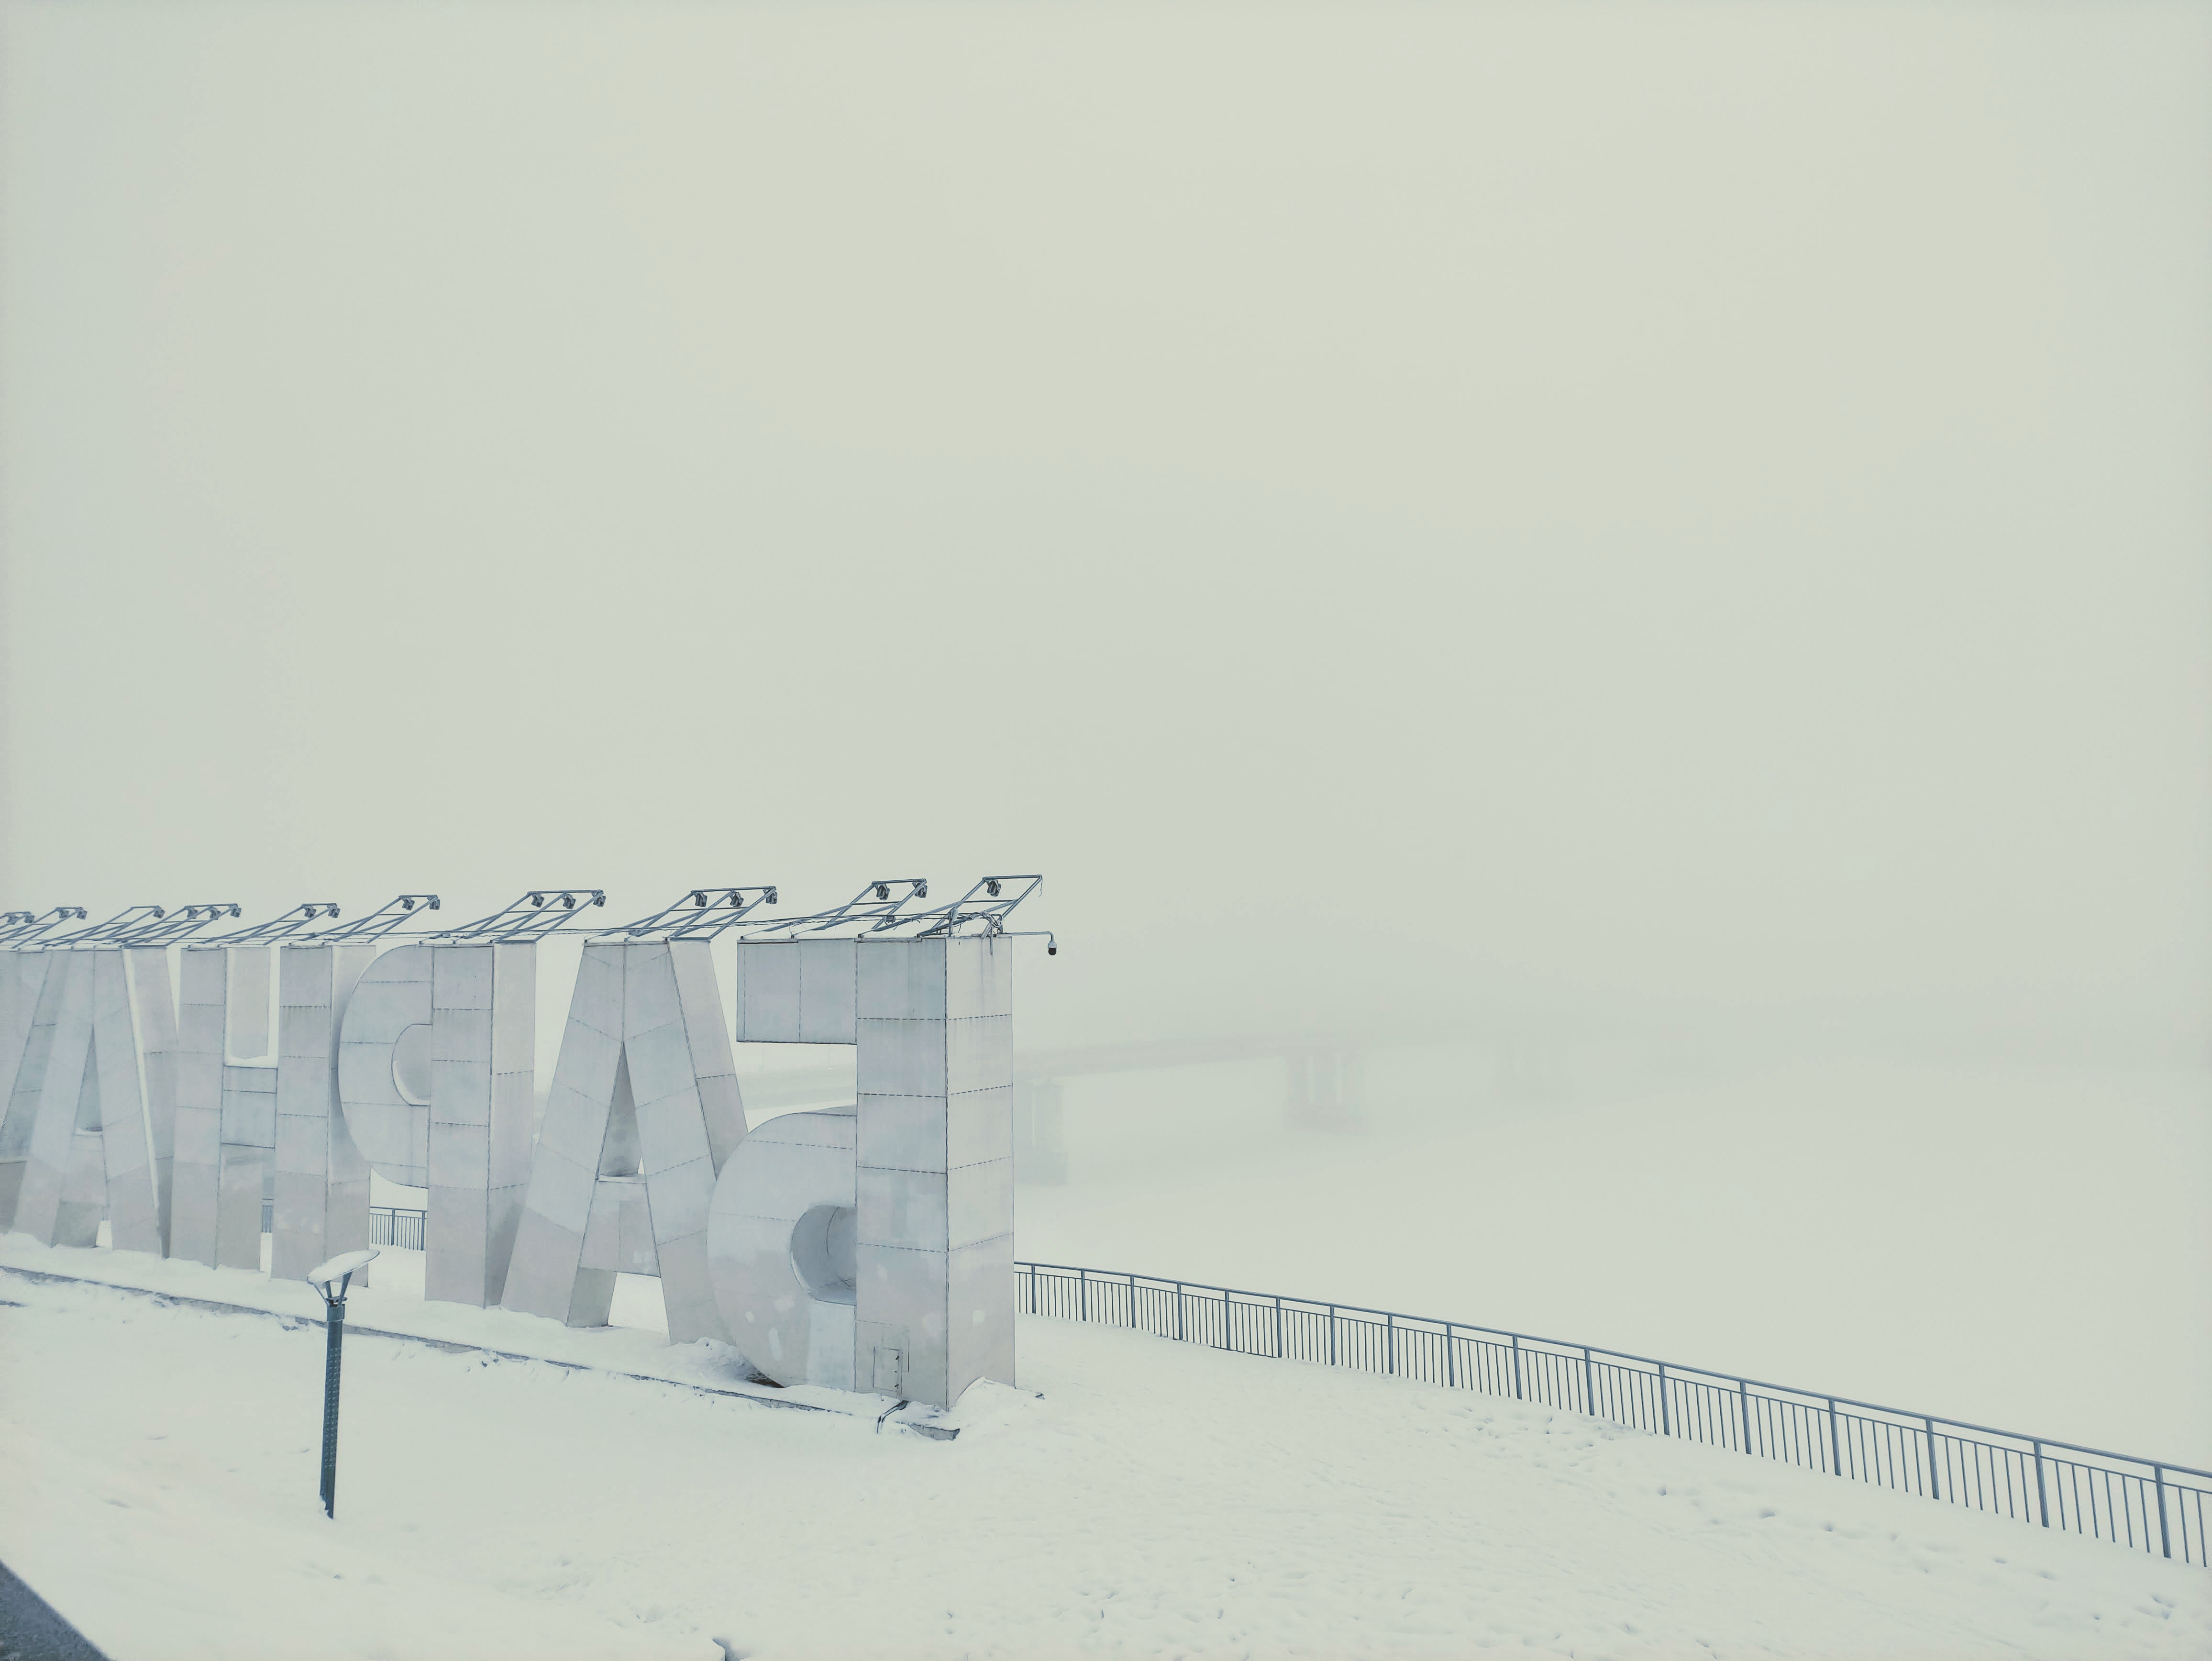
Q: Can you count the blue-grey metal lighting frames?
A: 10